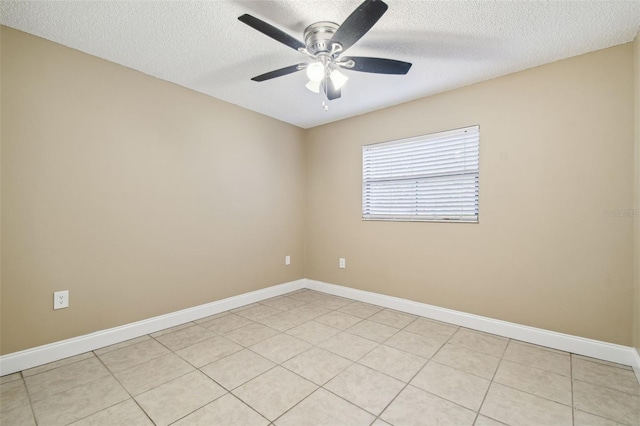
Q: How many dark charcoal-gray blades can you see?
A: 5